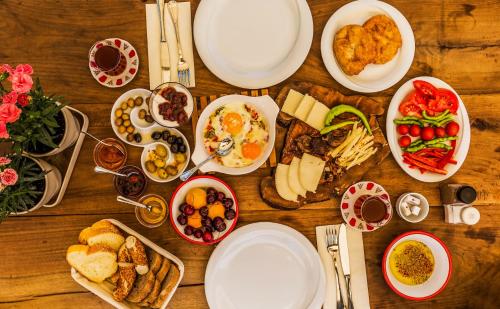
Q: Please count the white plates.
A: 4